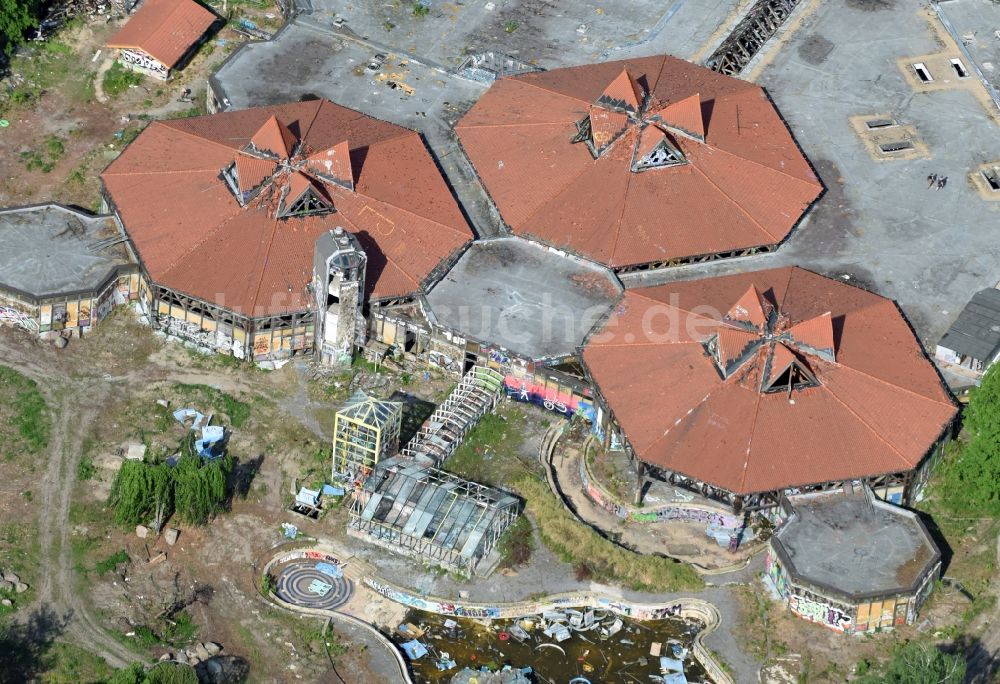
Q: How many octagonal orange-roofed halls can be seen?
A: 3